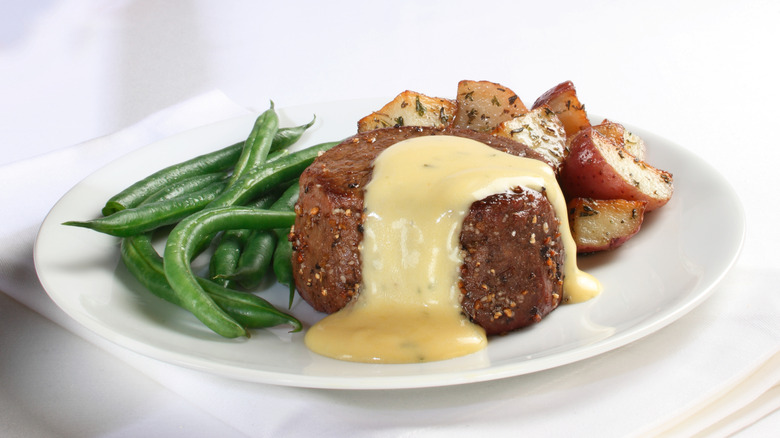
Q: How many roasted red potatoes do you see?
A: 7